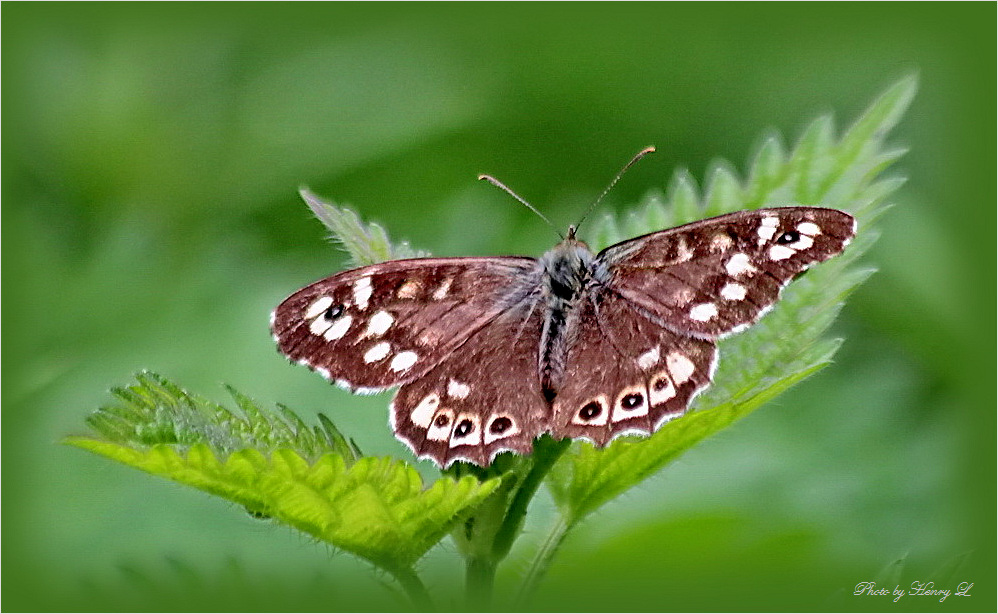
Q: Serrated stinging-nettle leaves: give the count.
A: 3